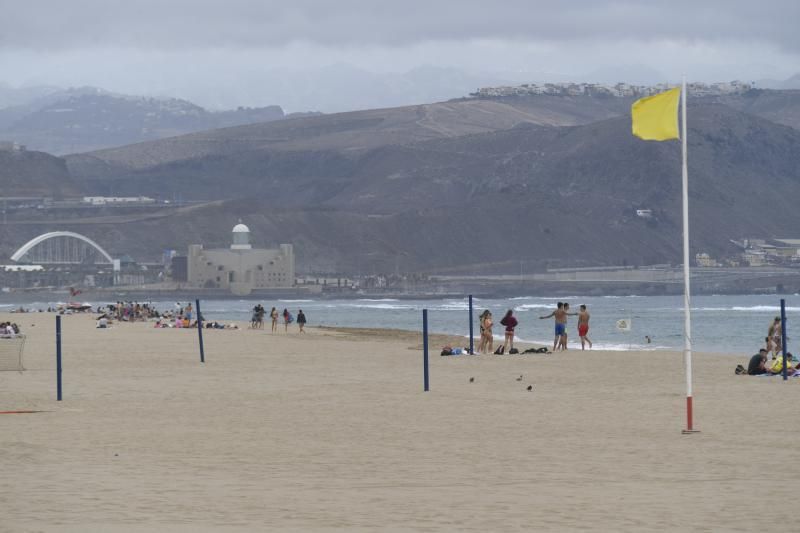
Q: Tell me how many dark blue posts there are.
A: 5